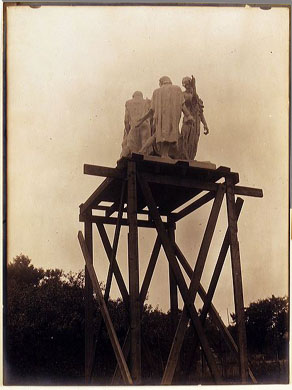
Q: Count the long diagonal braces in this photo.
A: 8